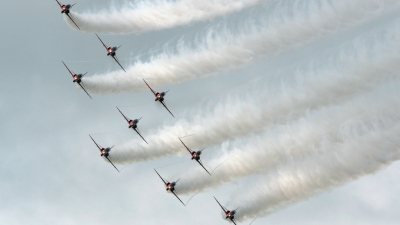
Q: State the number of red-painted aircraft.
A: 9